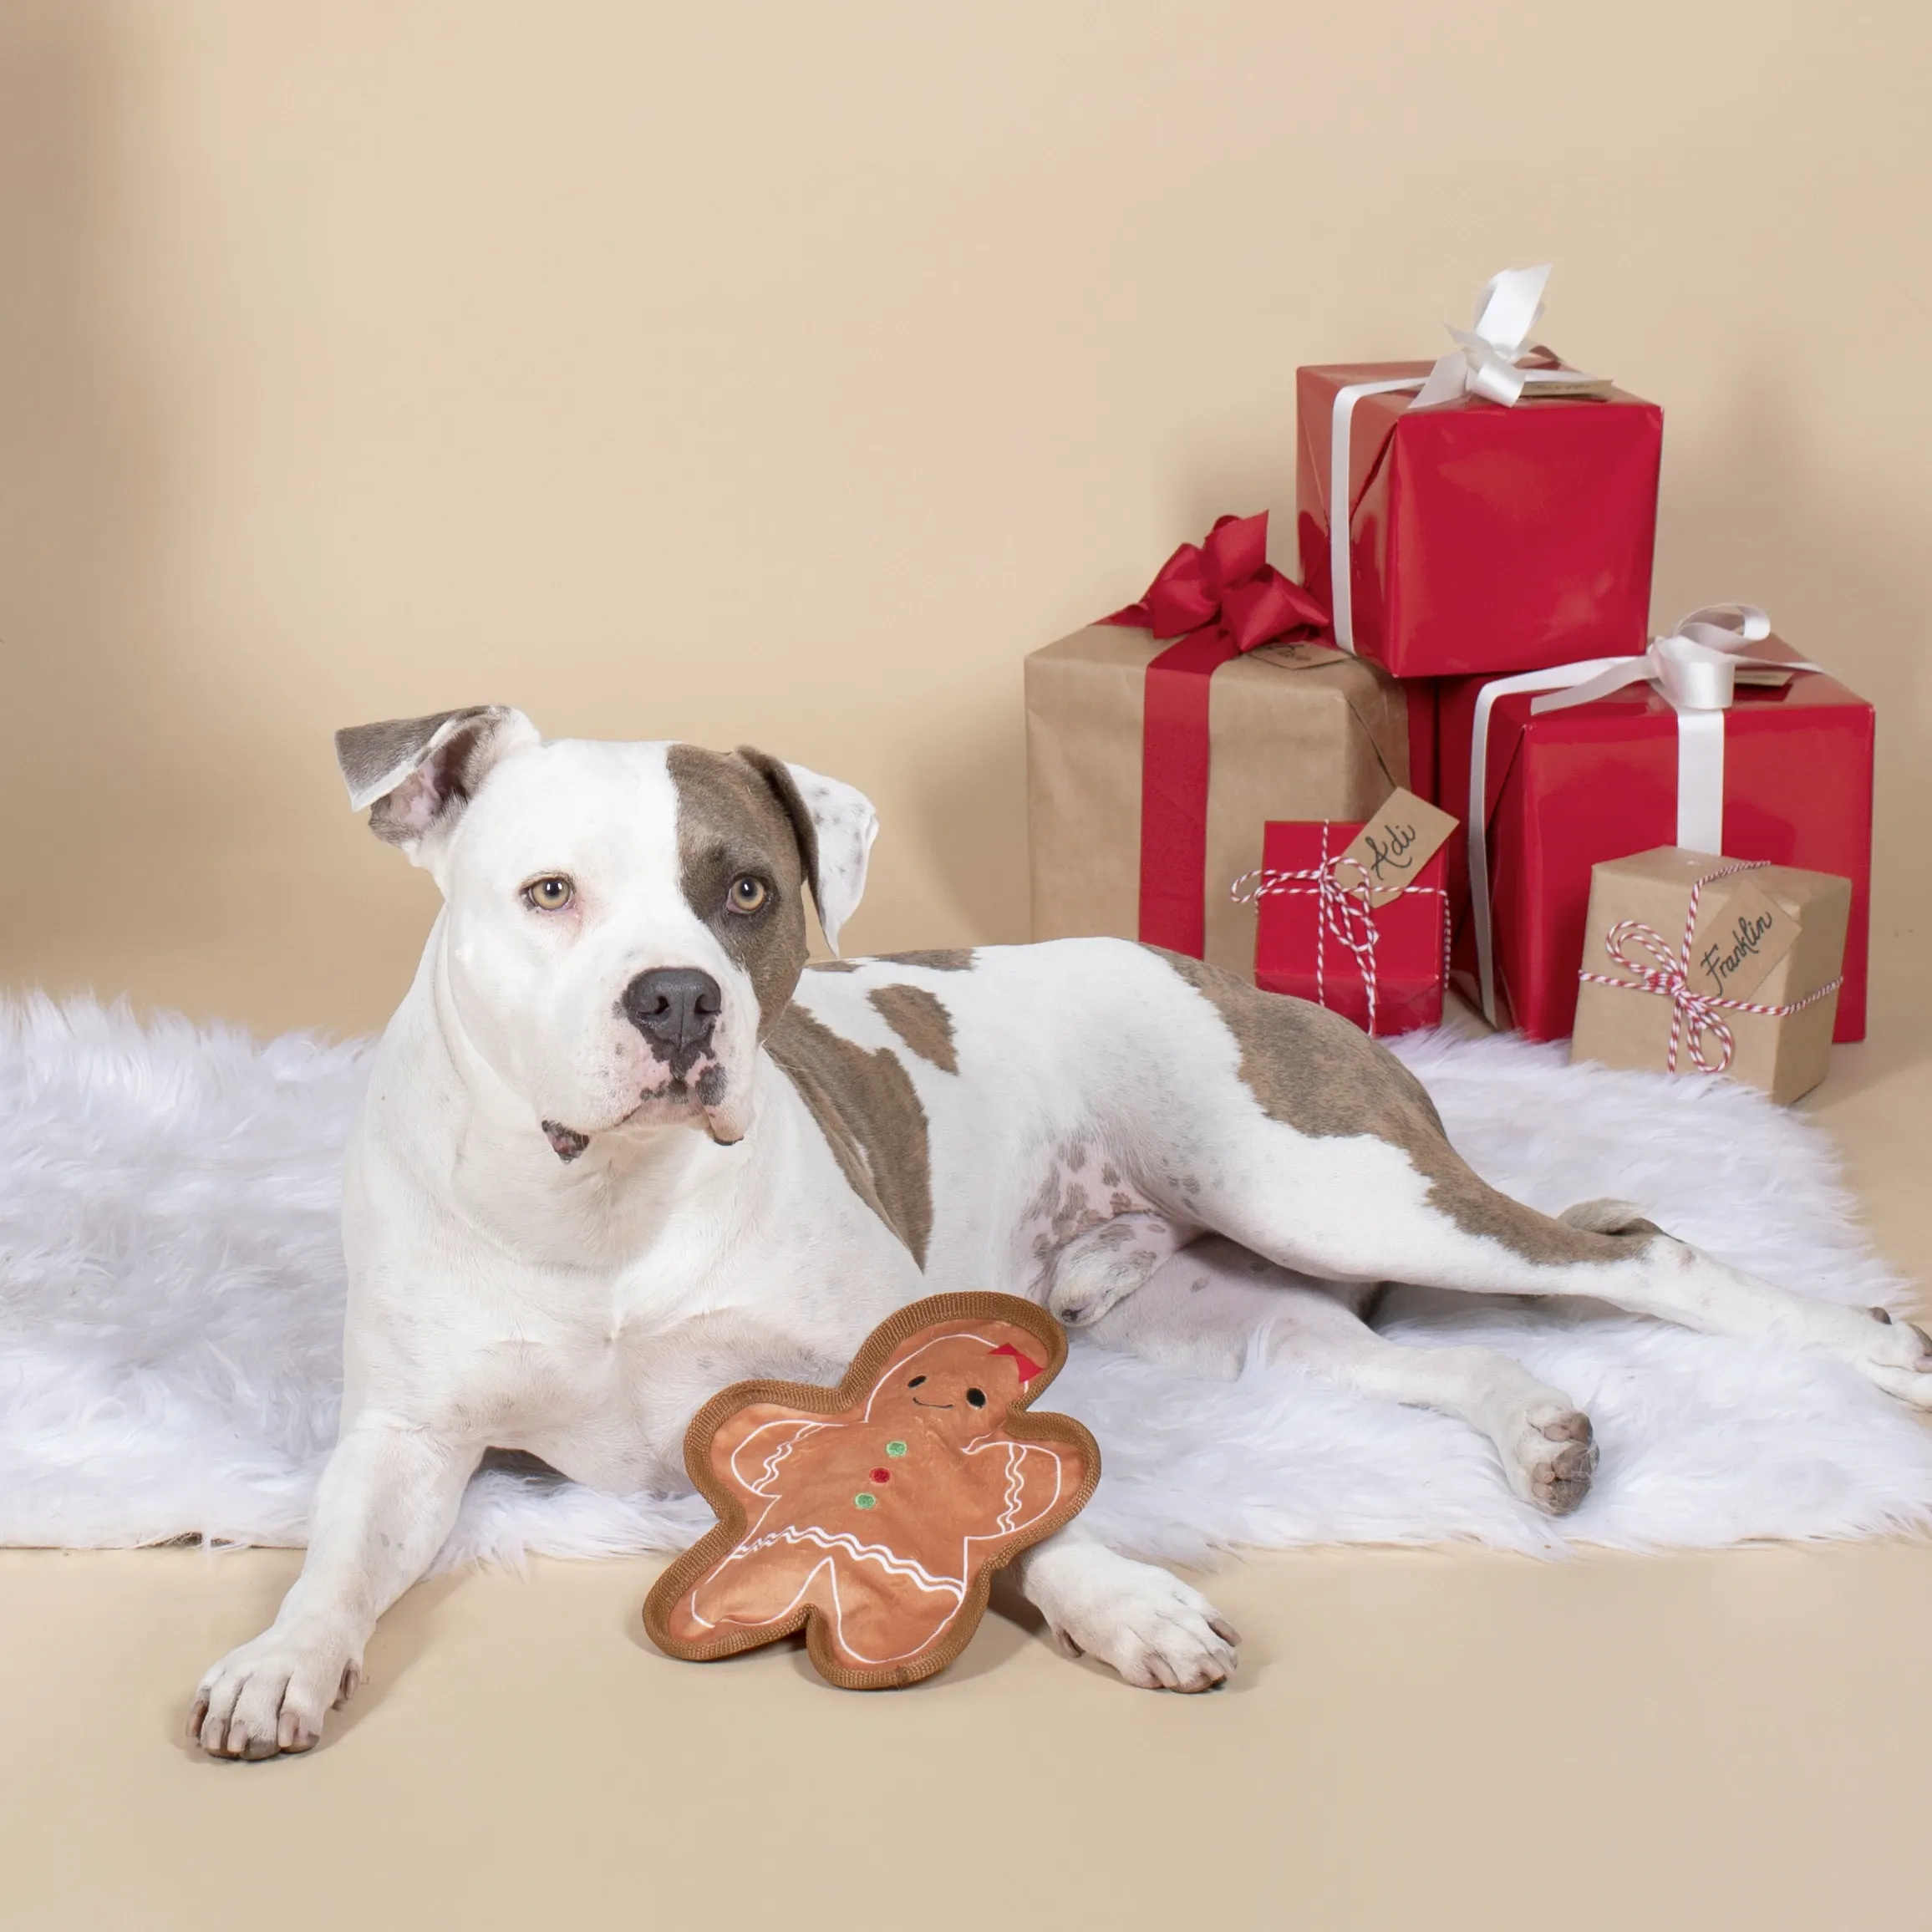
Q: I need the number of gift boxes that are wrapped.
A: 5